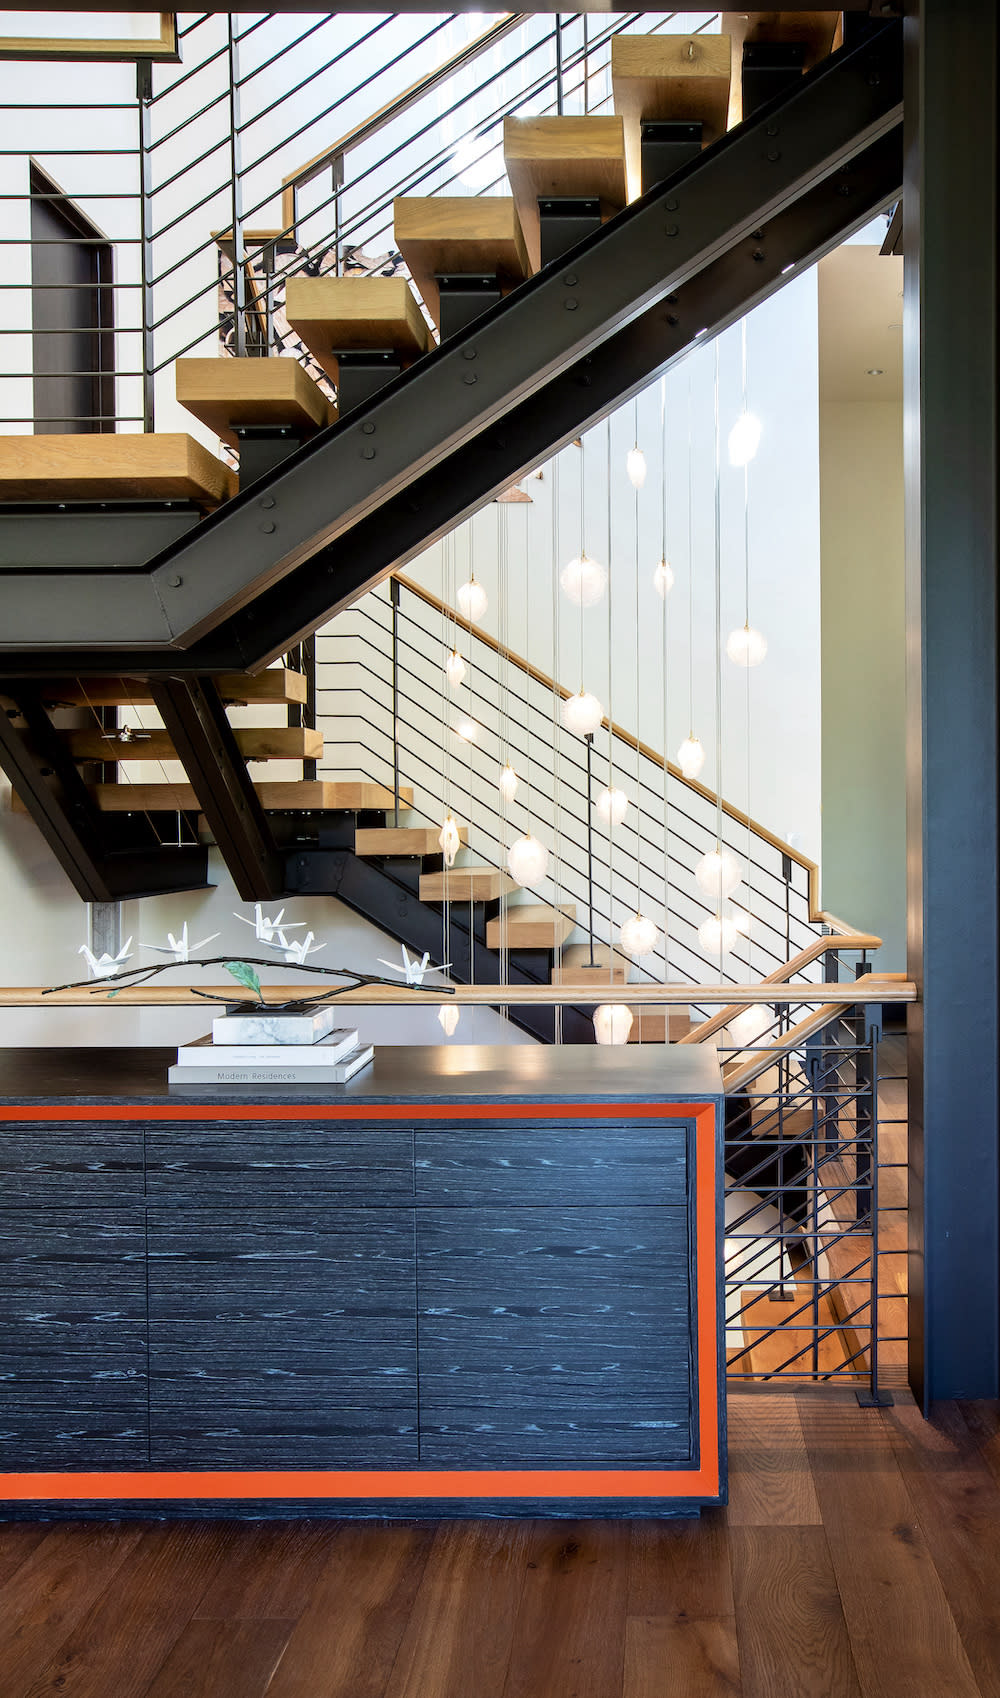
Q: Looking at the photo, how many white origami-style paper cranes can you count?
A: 5